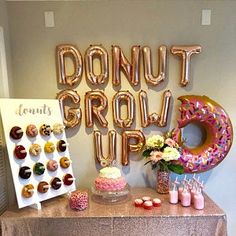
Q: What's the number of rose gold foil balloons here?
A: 11